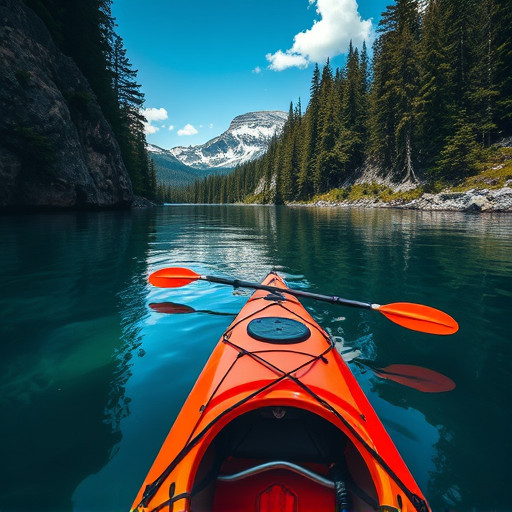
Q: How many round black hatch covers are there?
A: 1